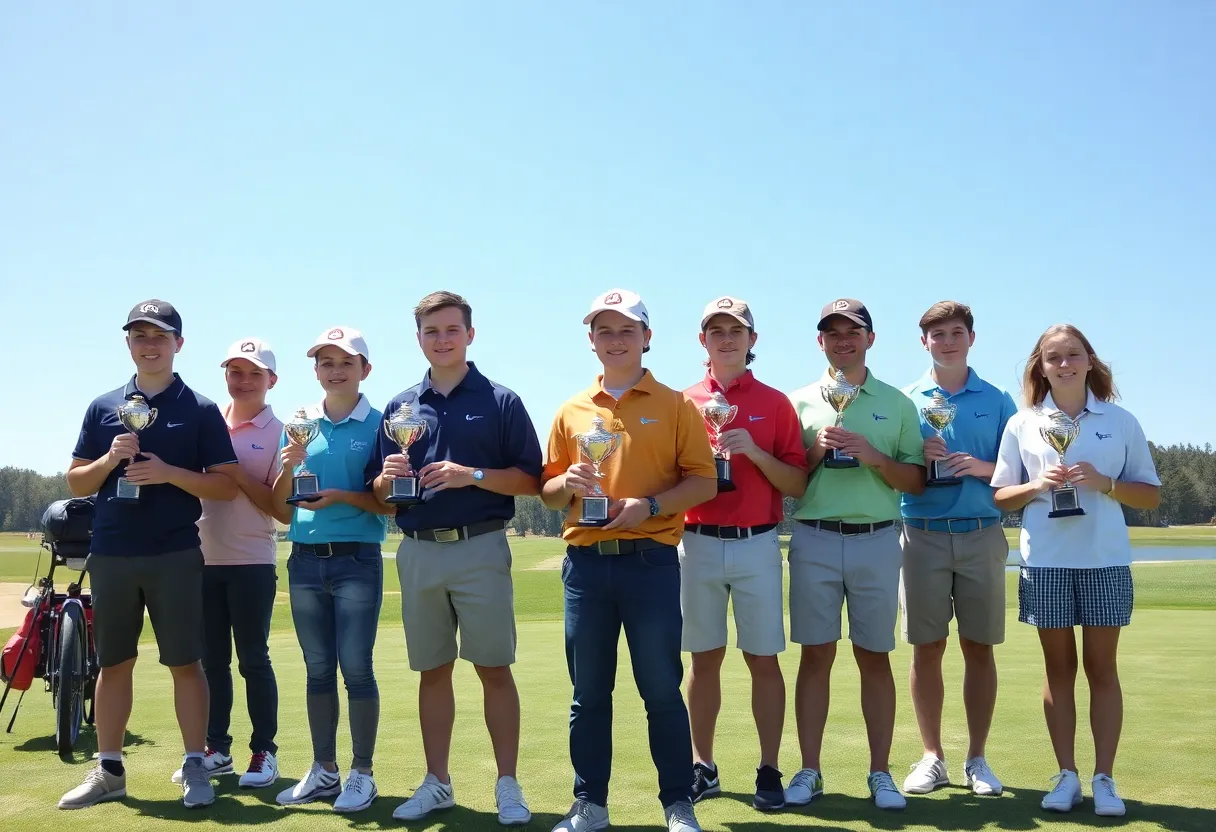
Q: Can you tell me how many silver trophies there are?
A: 8